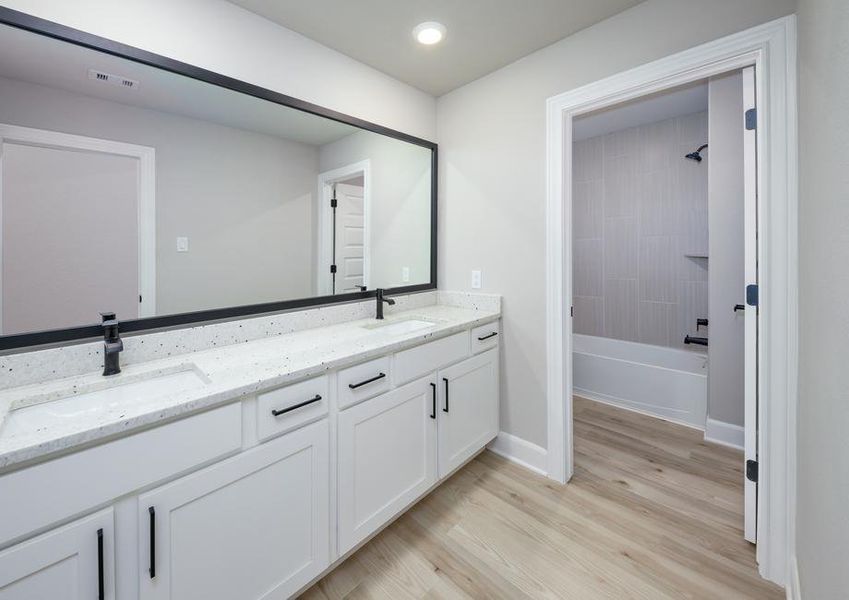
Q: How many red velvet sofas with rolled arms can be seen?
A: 0